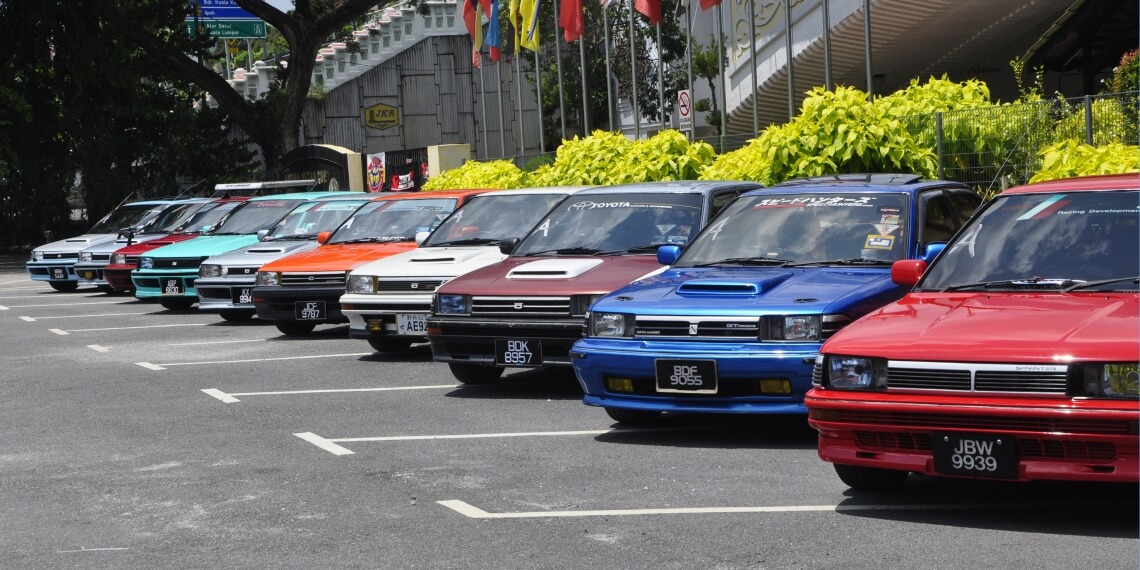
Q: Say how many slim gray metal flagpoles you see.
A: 15